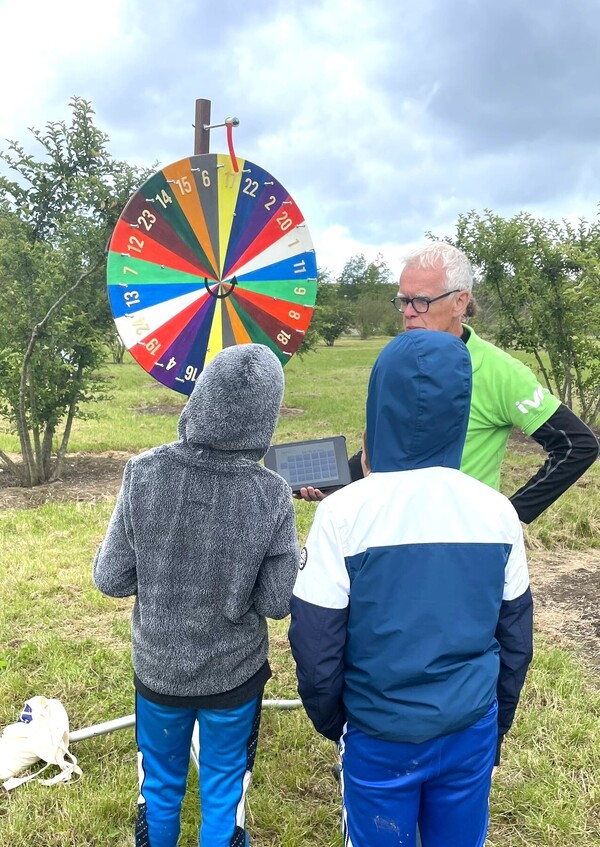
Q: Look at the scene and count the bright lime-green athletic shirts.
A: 1